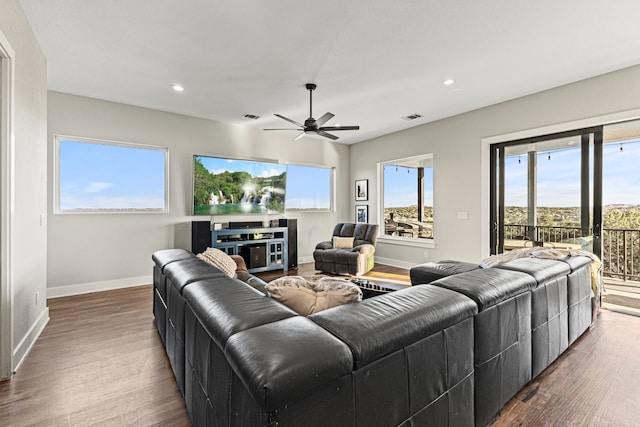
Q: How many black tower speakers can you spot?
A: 2